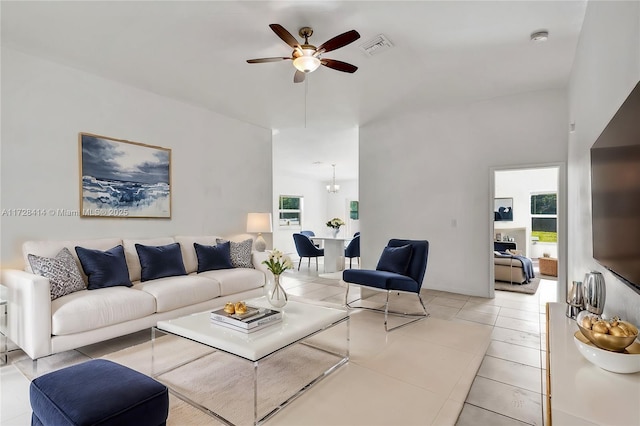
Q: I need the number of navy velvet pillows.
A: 4